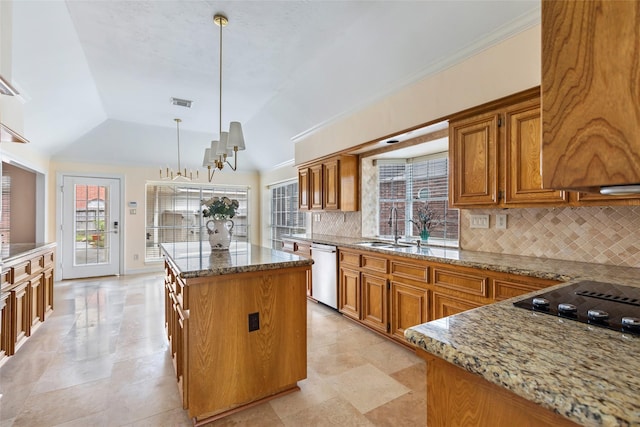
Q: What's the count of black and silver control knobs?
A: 4